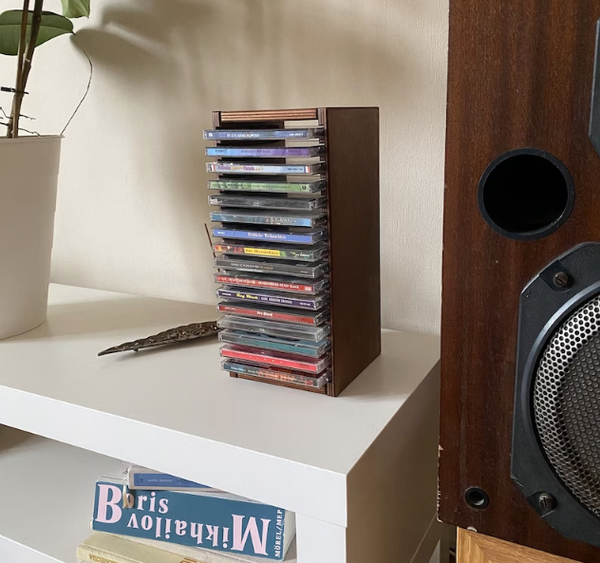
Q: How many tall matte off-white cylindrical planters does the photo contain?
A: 1